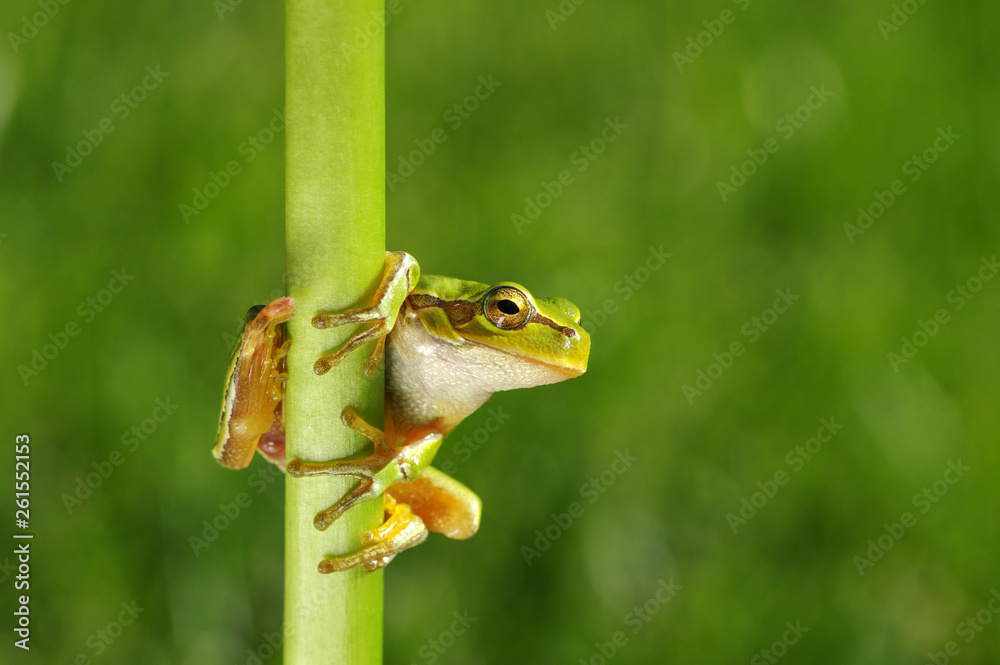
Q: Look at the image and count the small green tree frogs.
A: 1